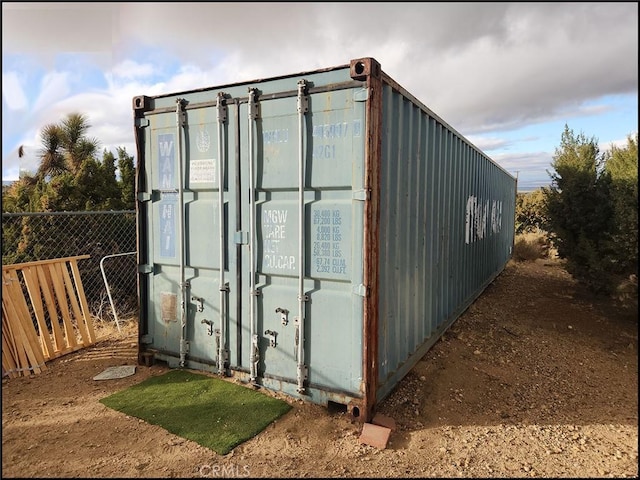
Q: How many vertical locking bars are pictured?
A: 4